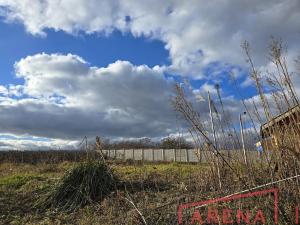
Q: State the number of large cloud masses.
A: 2